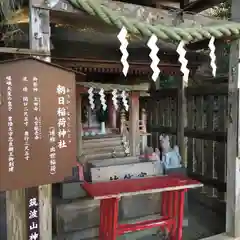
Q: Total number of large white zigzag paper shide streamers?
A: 4